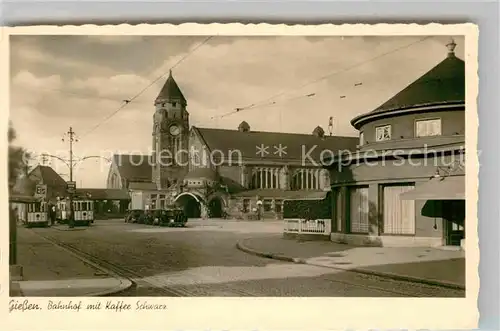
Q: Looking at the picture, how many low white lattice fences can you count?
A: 1